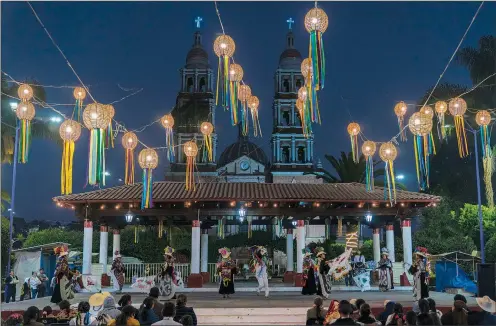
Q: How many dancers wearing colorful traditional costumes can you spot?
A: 9